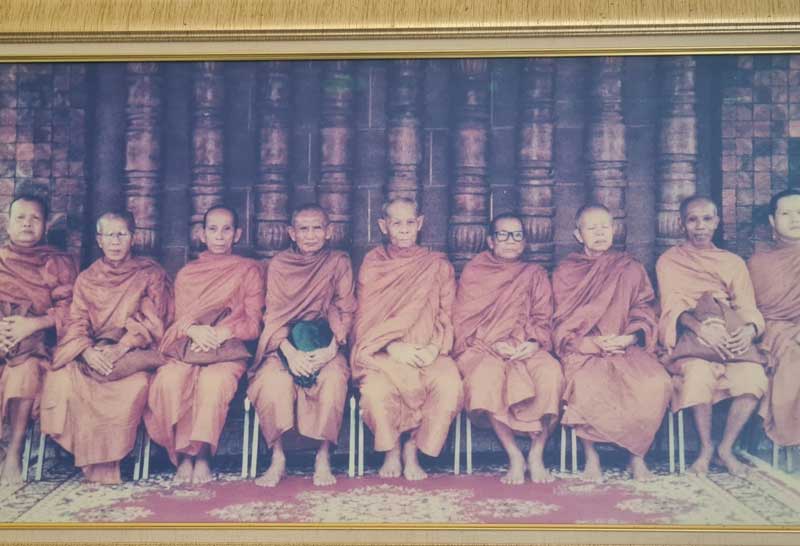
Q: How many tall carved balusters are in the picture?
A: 9